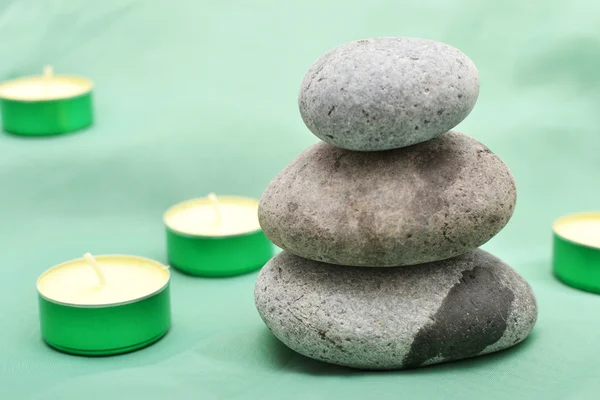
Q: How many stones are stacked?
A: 3